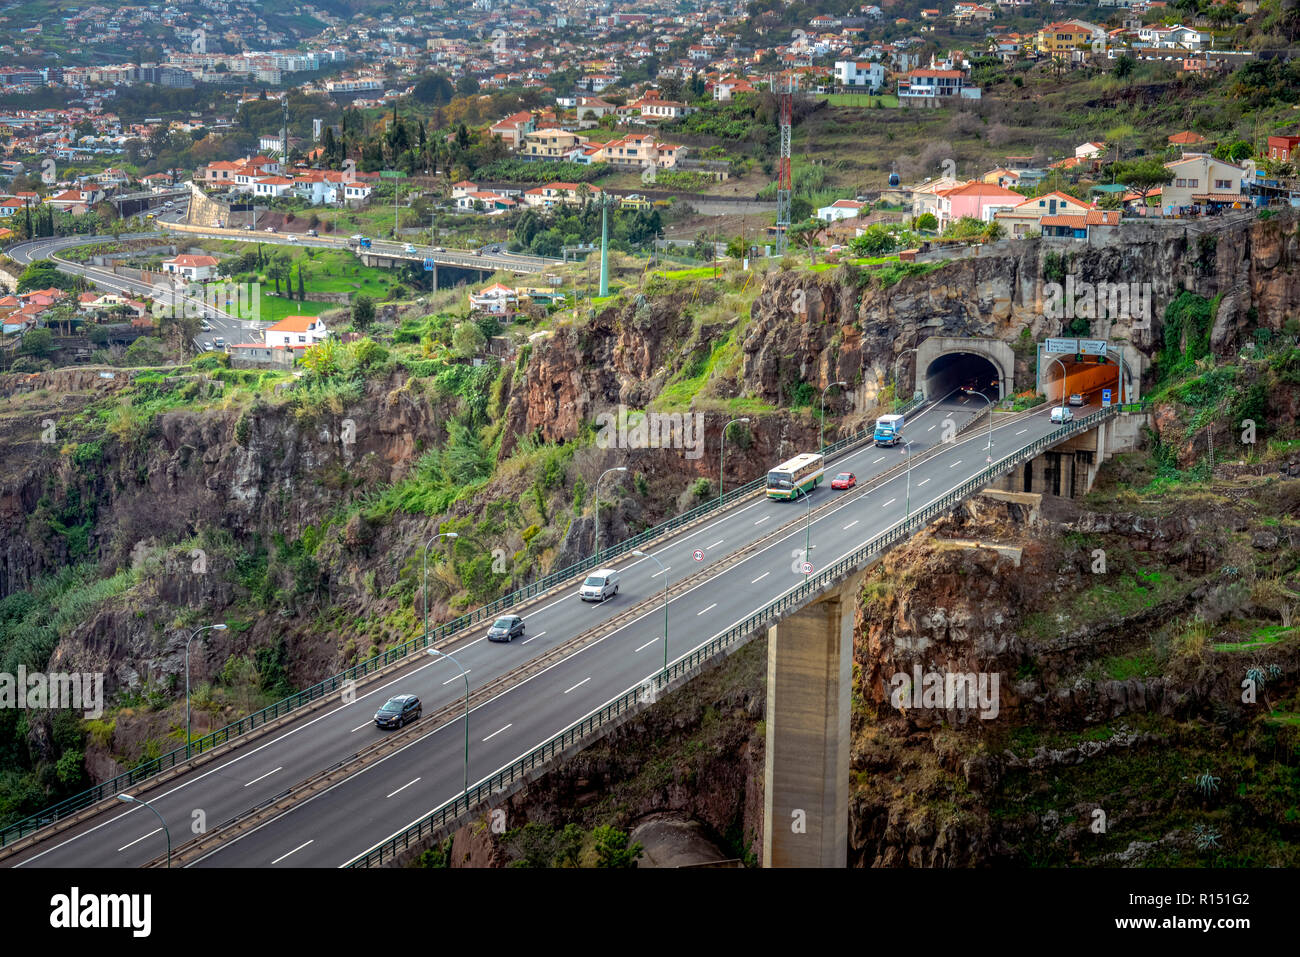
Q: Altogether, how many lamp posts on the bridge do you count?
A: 13